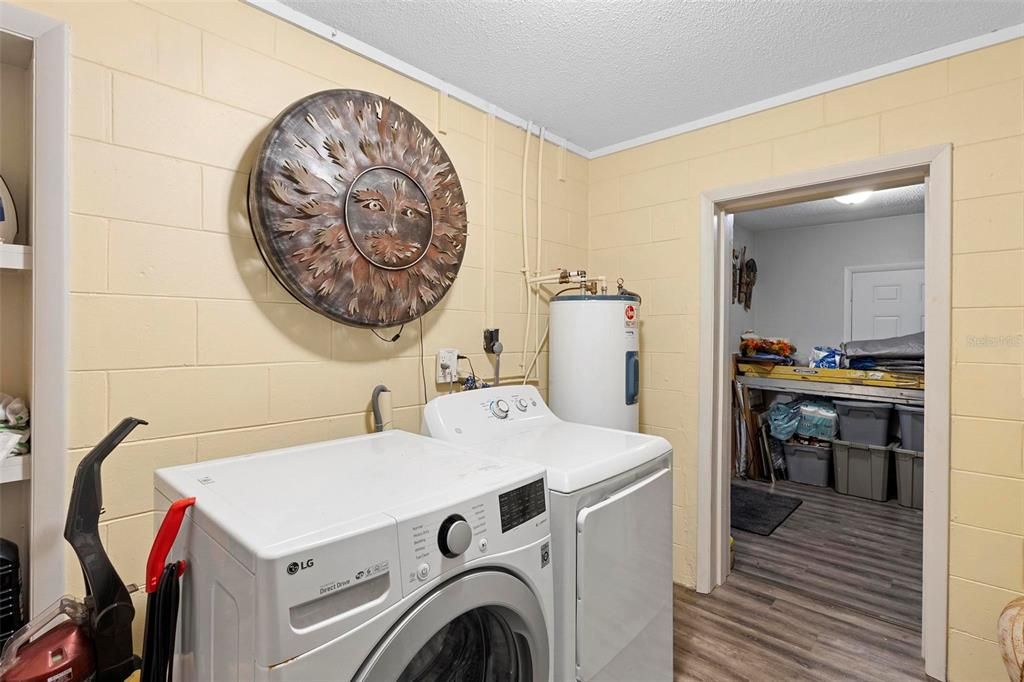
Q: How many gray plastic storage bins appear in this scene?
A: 5